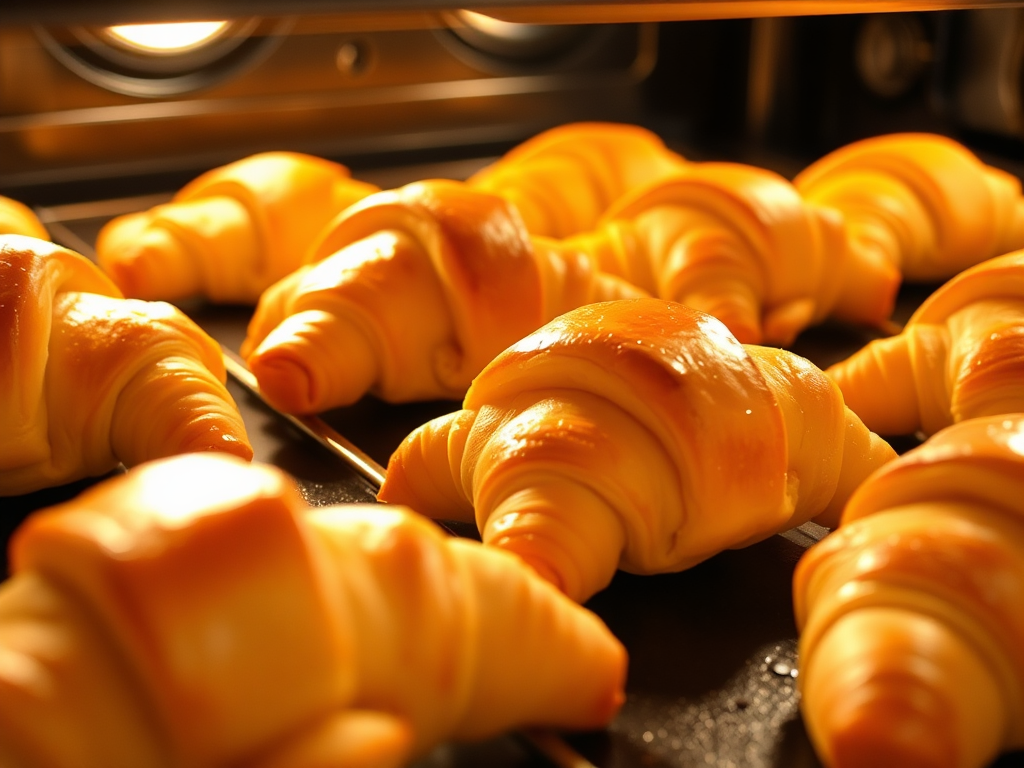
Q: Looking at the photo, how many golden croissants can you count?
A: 11